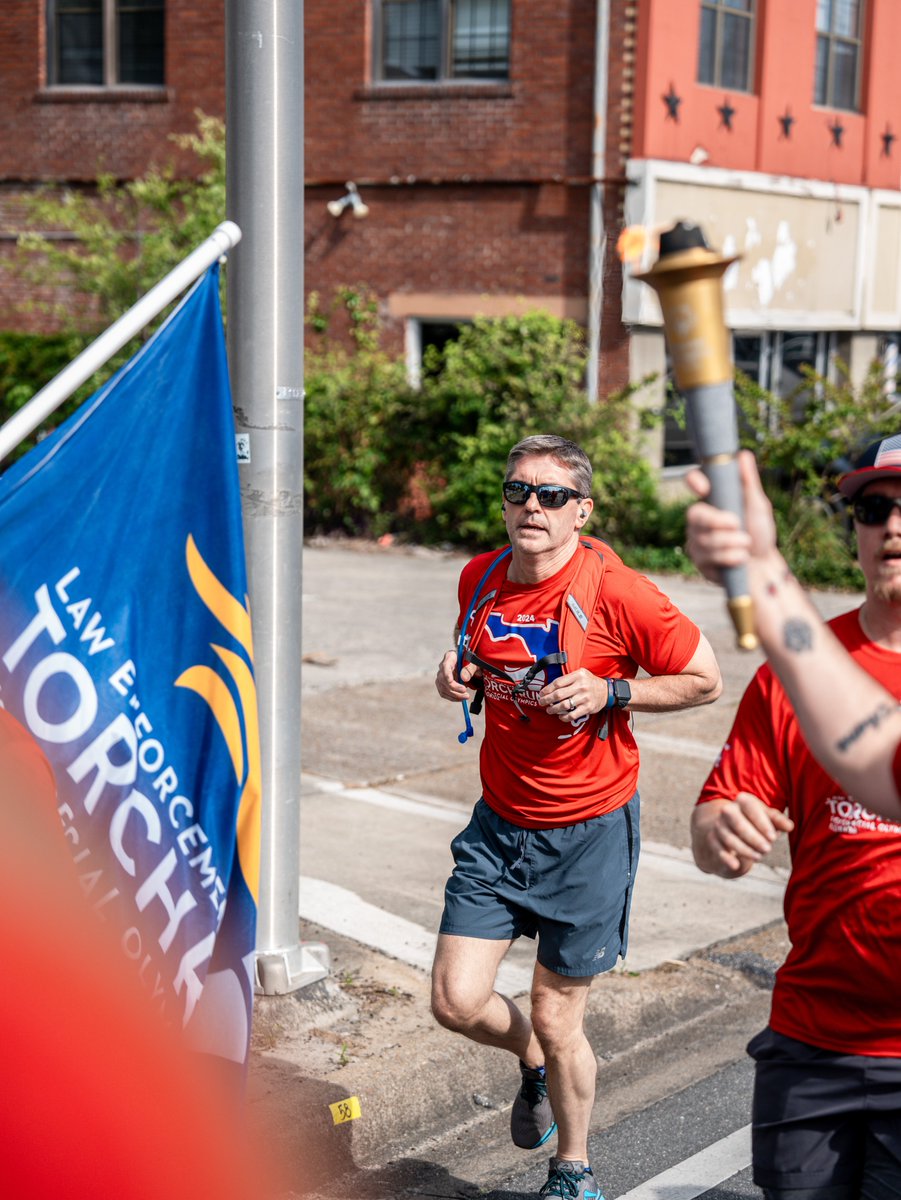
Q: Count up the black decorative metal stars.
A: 5